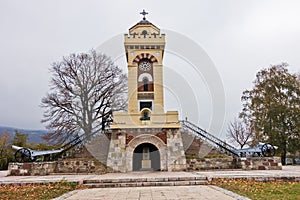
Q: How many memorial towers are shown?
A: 1